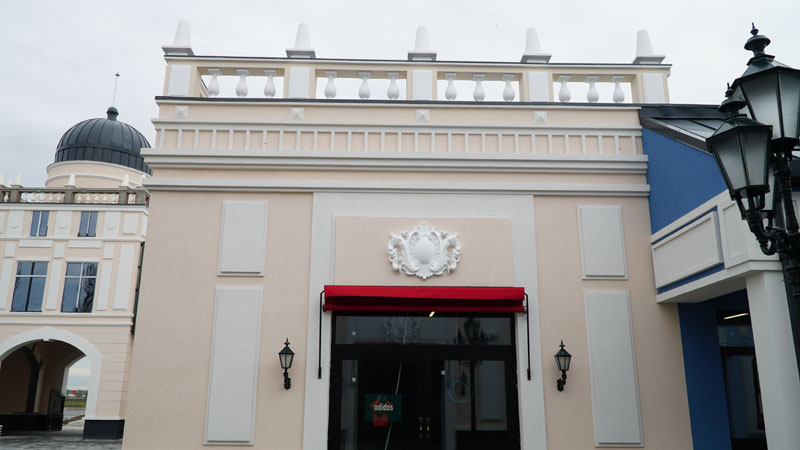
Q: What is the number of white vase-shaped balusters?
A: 12